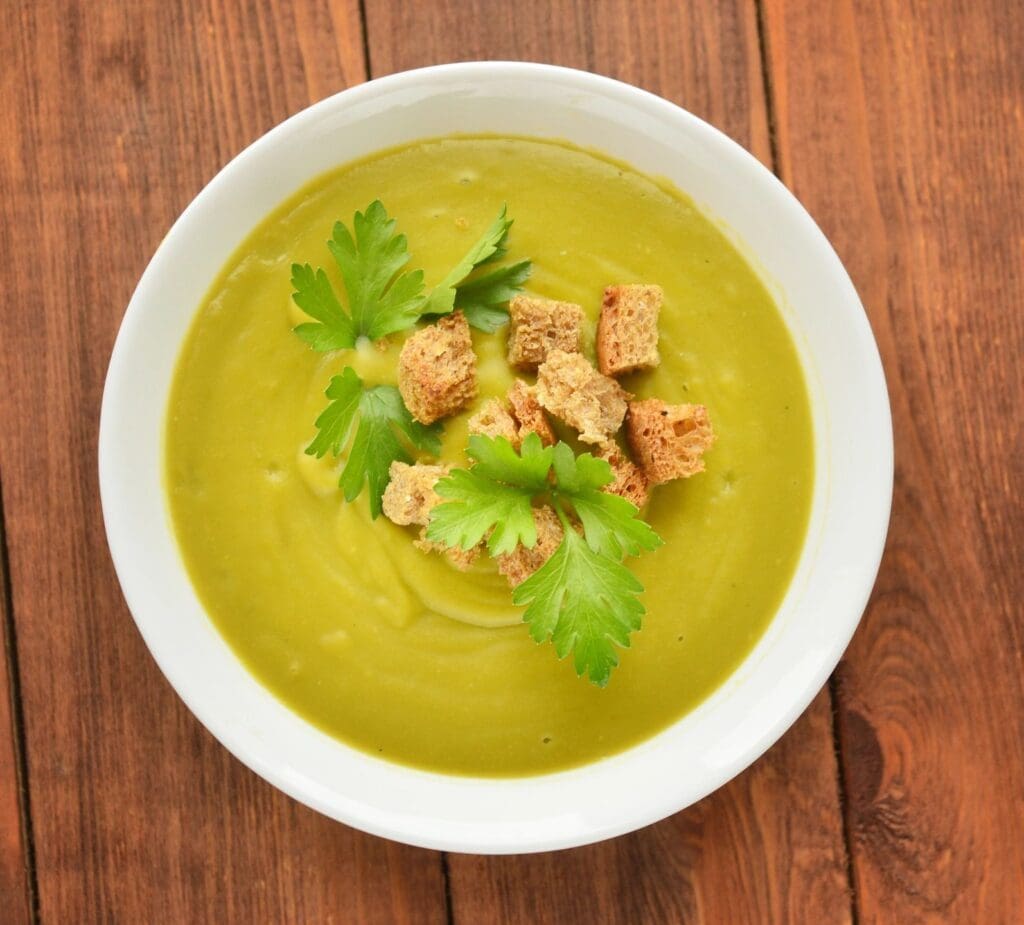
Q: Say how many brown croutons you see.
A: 11